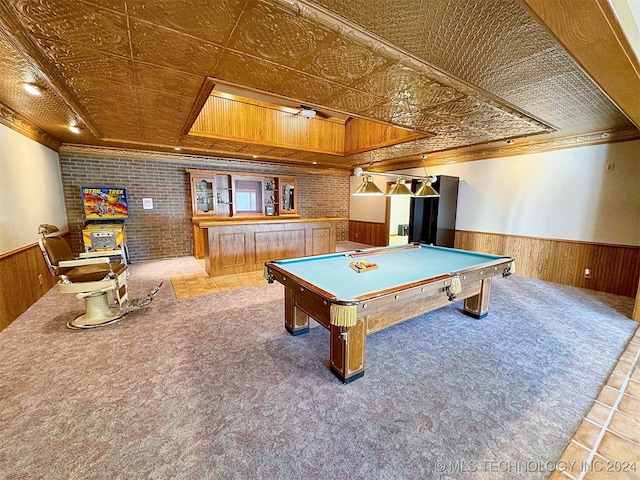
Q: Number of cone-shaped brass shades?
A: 3